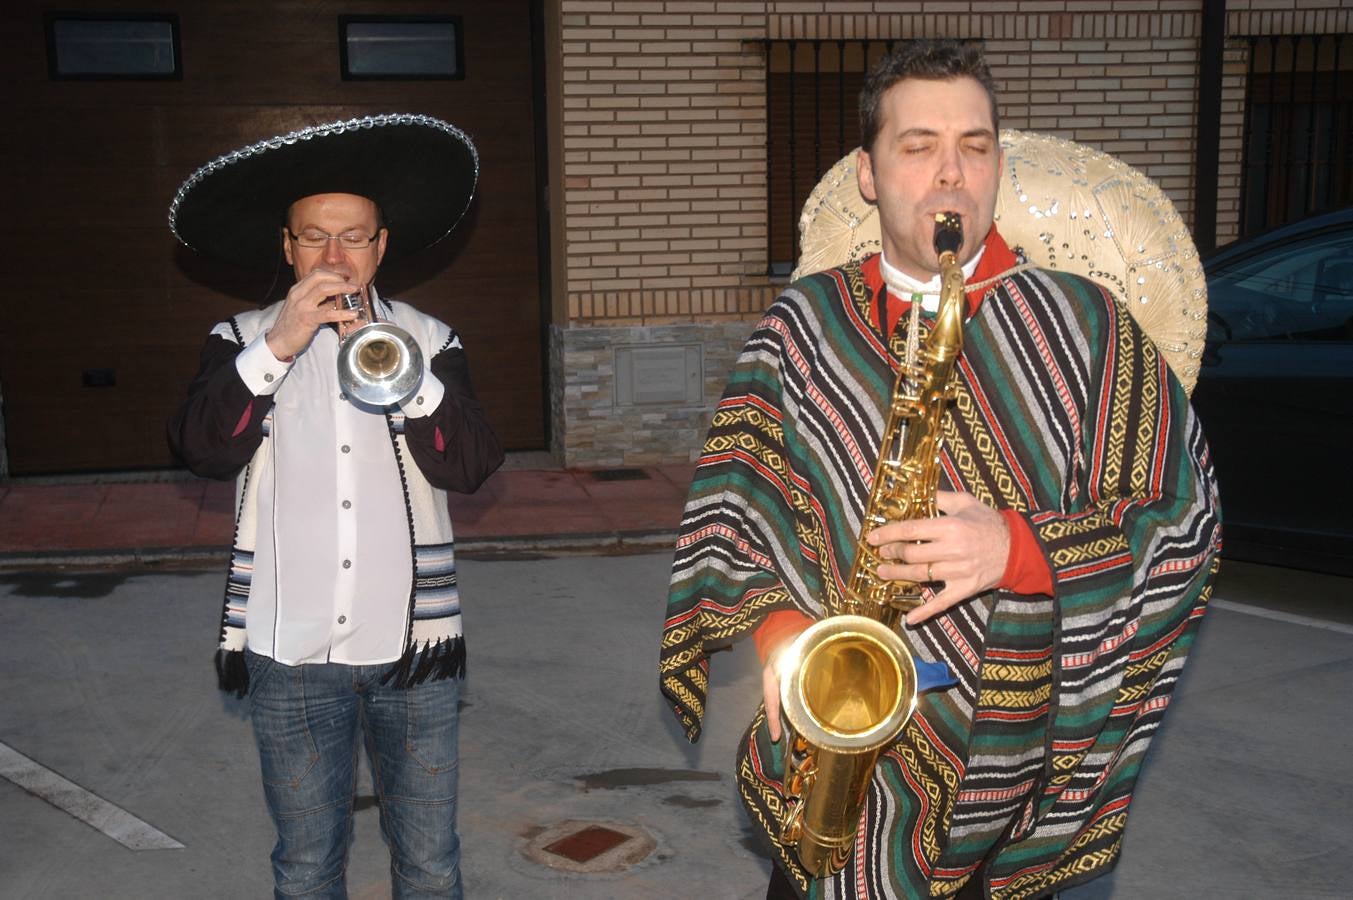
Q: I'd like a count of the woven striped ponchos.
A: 1